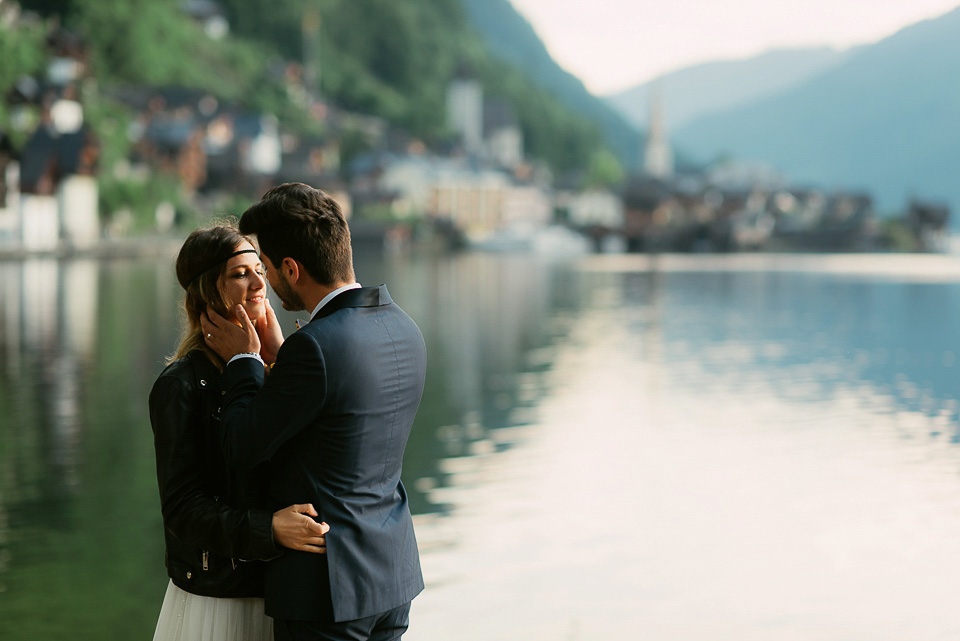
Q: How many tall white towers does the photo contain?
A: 2